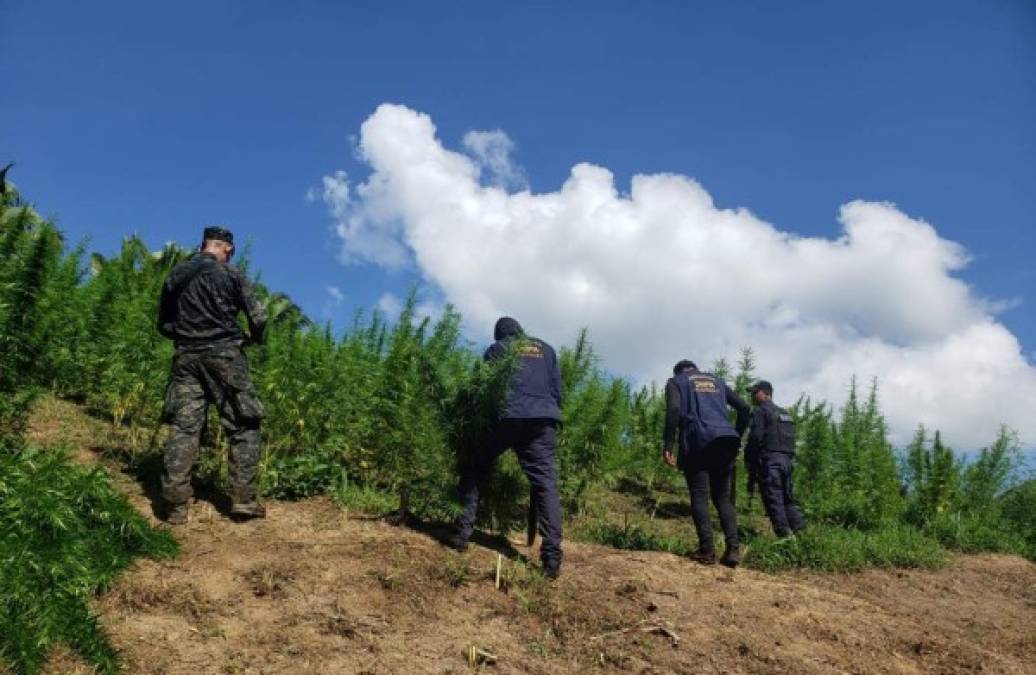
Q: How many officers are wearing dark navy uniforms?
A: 3